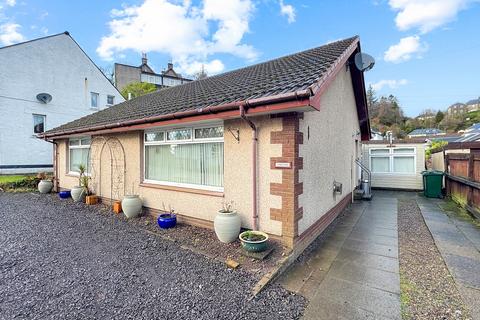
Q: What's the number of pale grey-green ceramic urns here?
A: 4